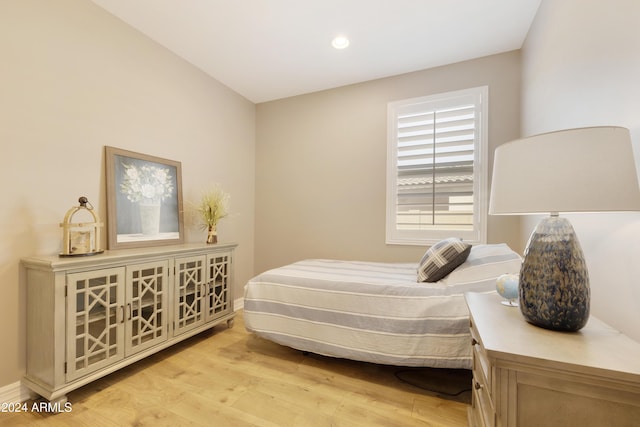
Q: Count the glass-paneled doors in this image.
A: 4